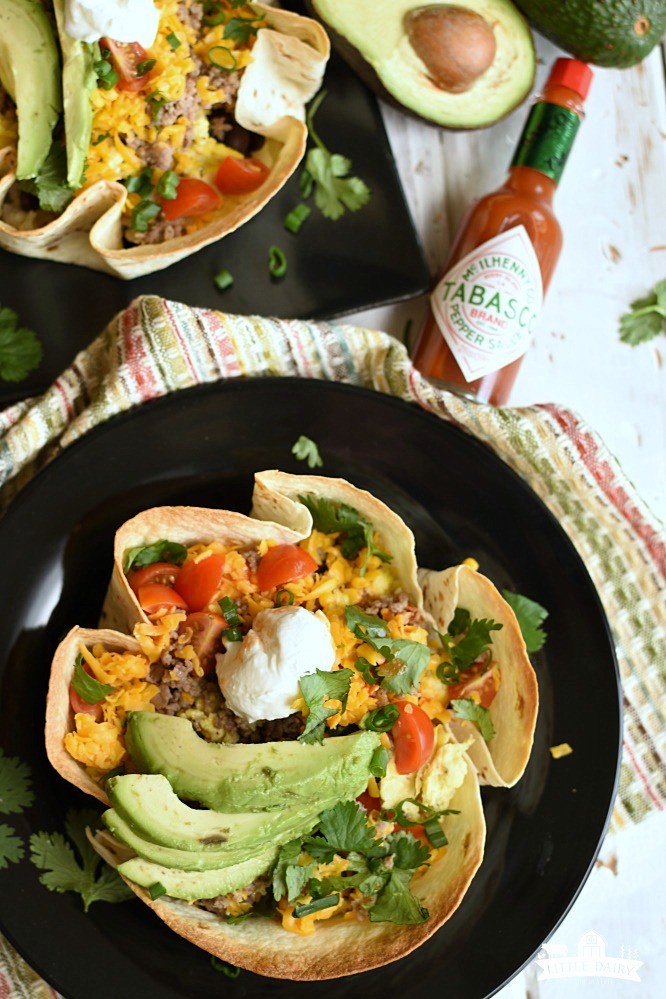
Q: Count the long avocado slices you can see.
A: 6